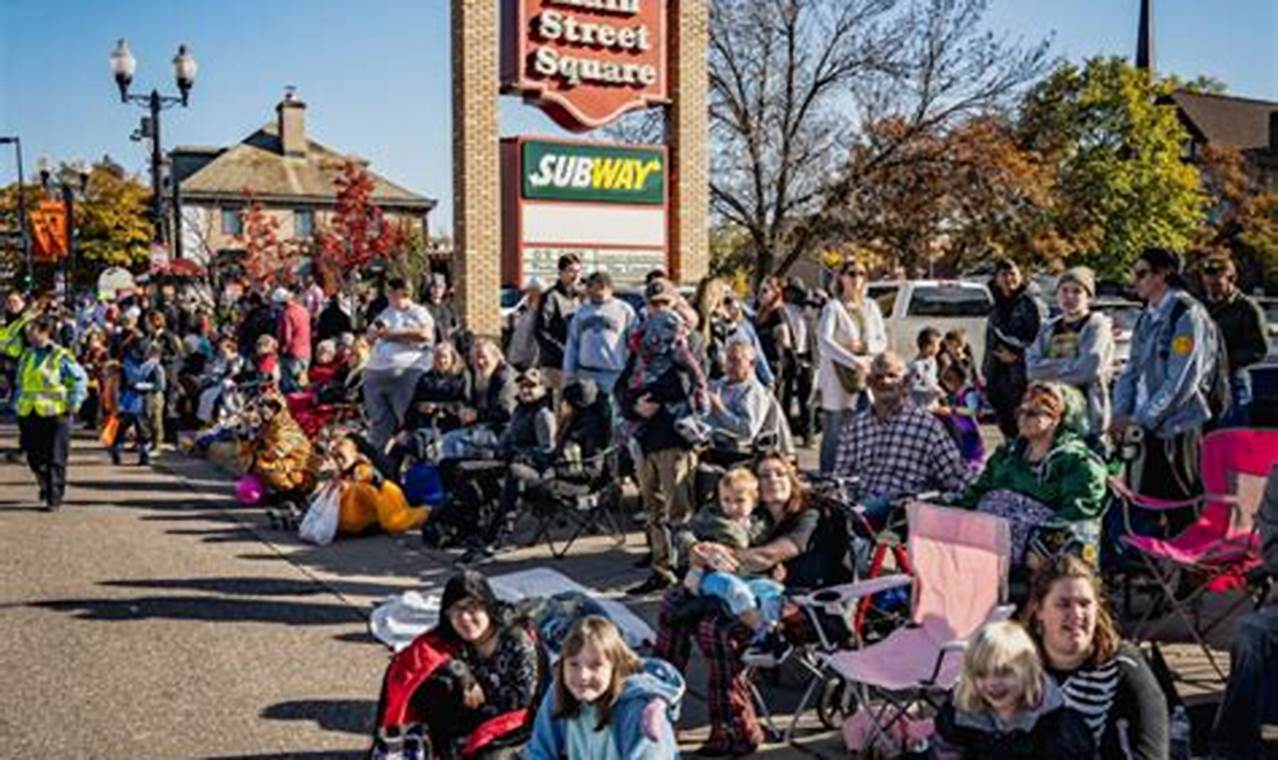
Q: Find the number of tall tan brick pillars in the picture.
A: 2